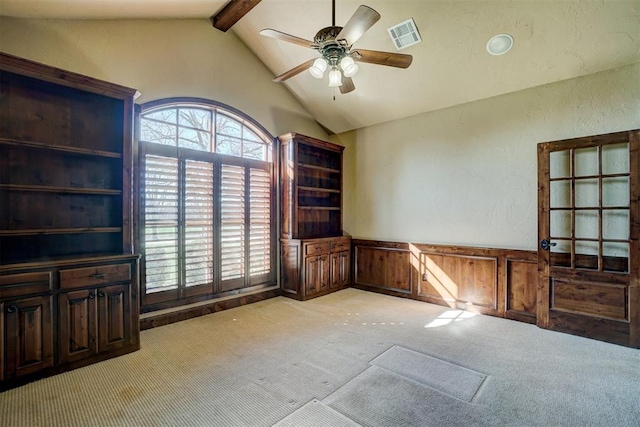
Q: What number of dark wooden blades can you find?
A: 5